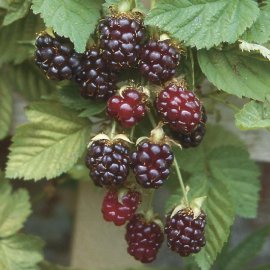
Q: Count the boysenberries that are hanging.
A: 12